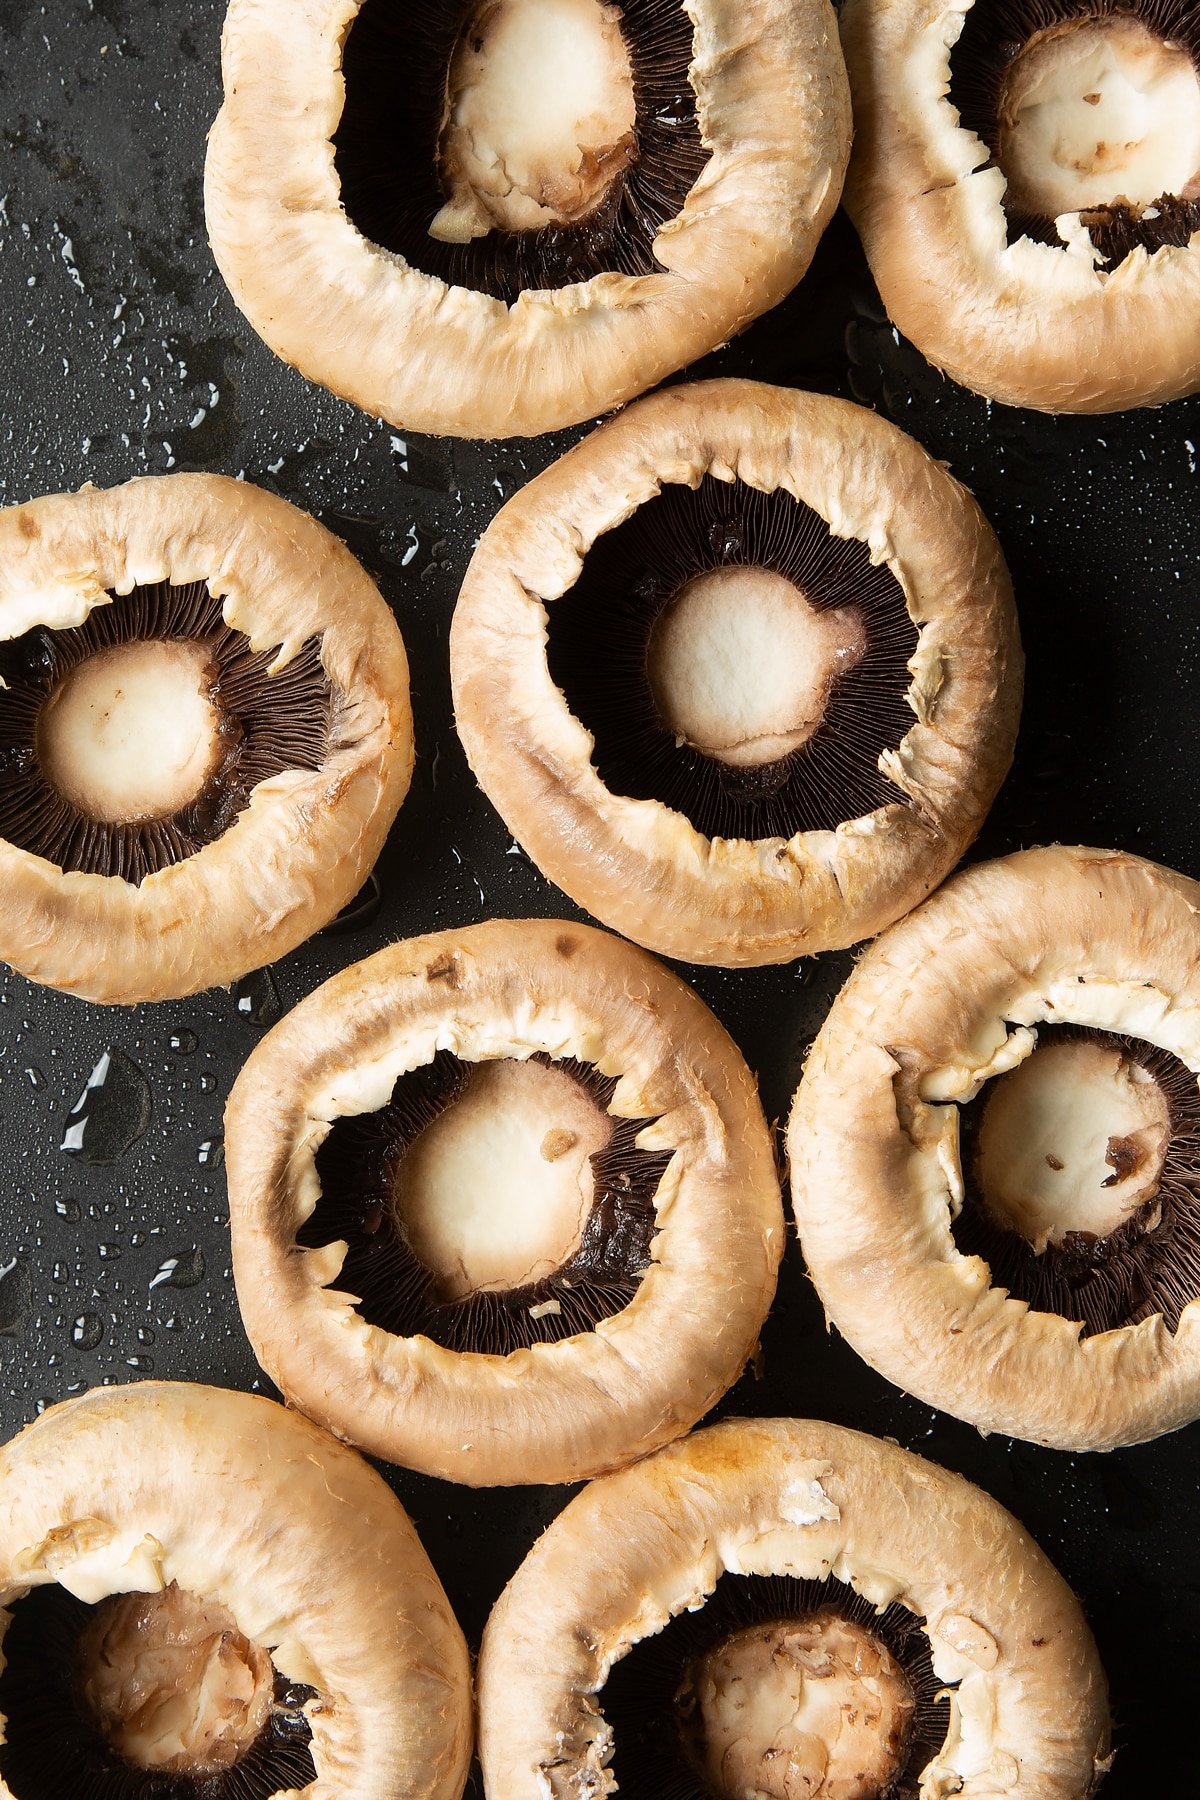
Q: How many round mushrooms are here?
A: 8